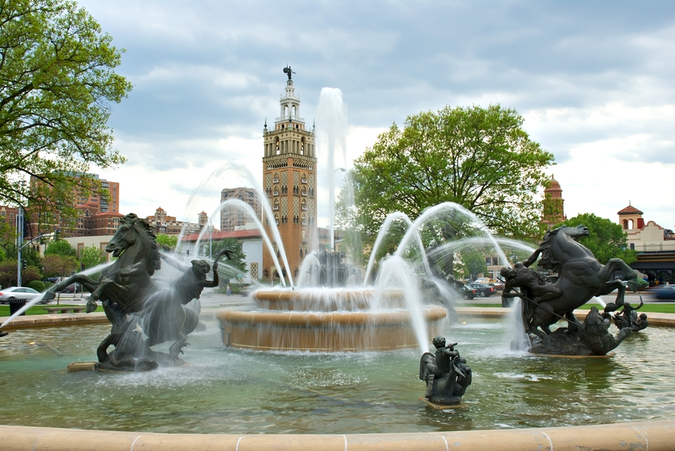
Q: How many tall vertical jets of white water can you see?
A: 1